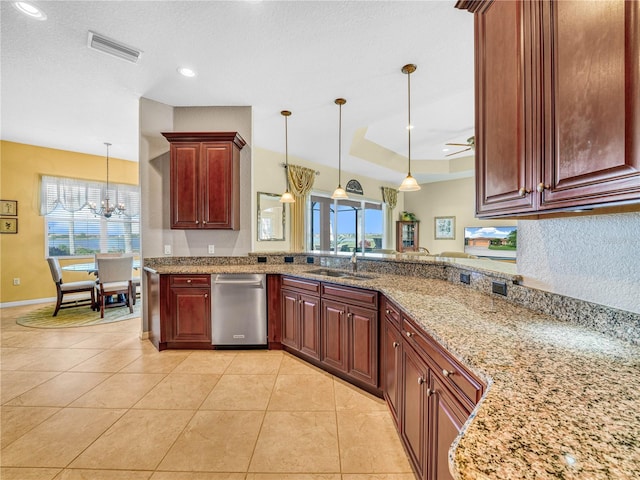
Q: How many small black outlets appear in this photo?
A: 5